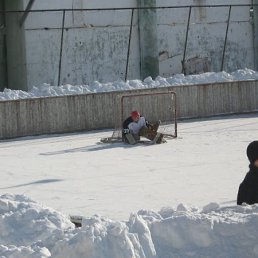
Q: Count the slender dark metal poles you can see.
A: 4